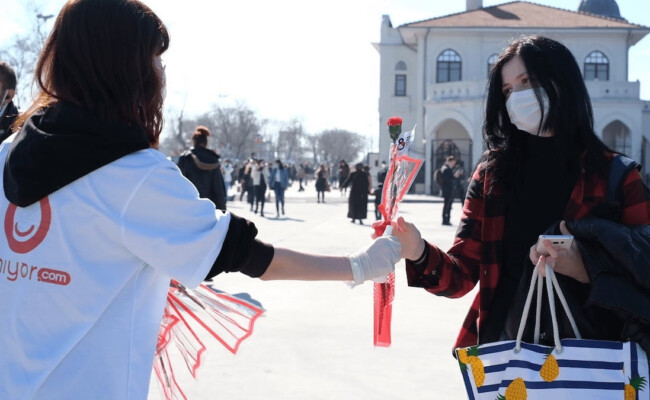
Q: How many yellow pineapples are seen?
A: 5